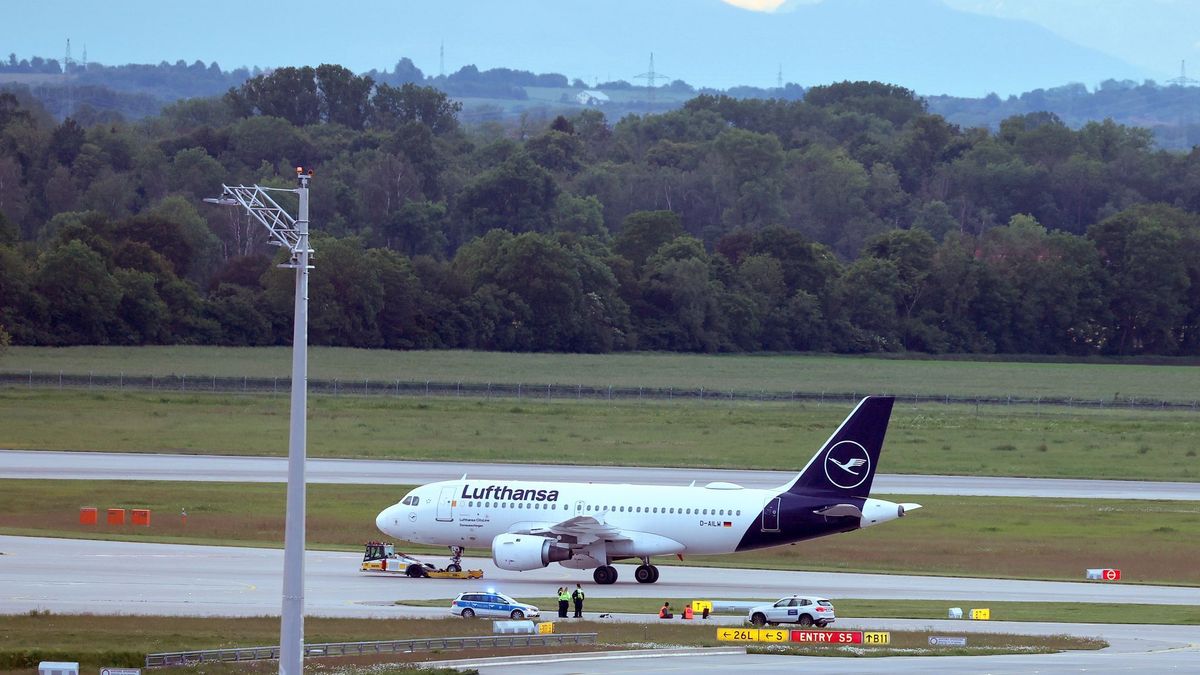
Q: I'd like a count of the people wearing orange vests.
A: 2